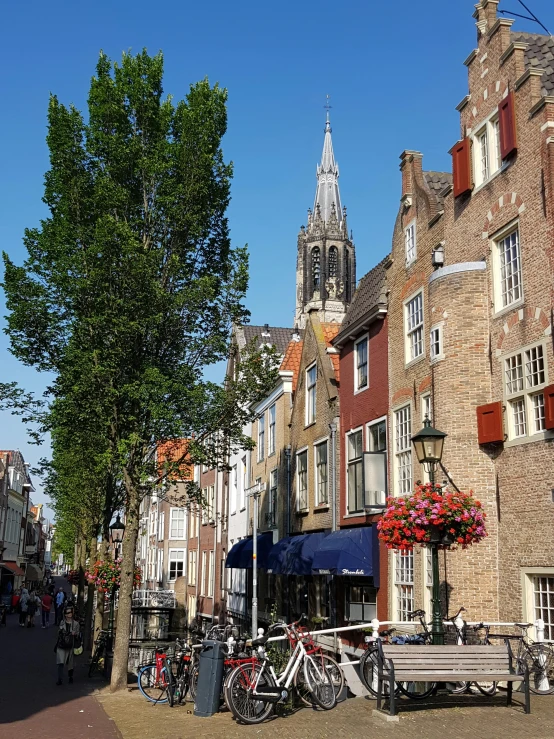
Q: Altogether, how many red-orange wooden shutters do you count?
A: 4